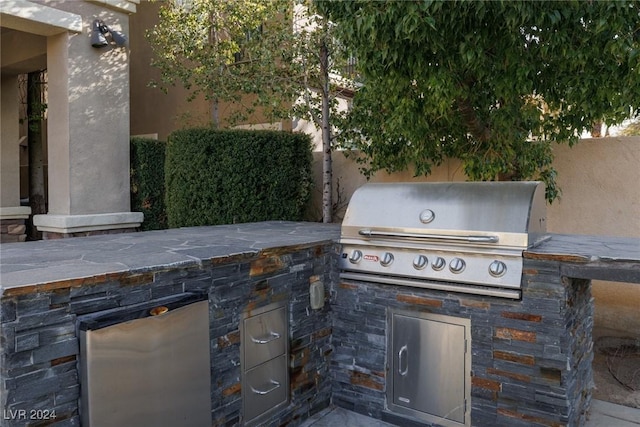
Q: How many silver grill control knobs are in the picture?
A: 6